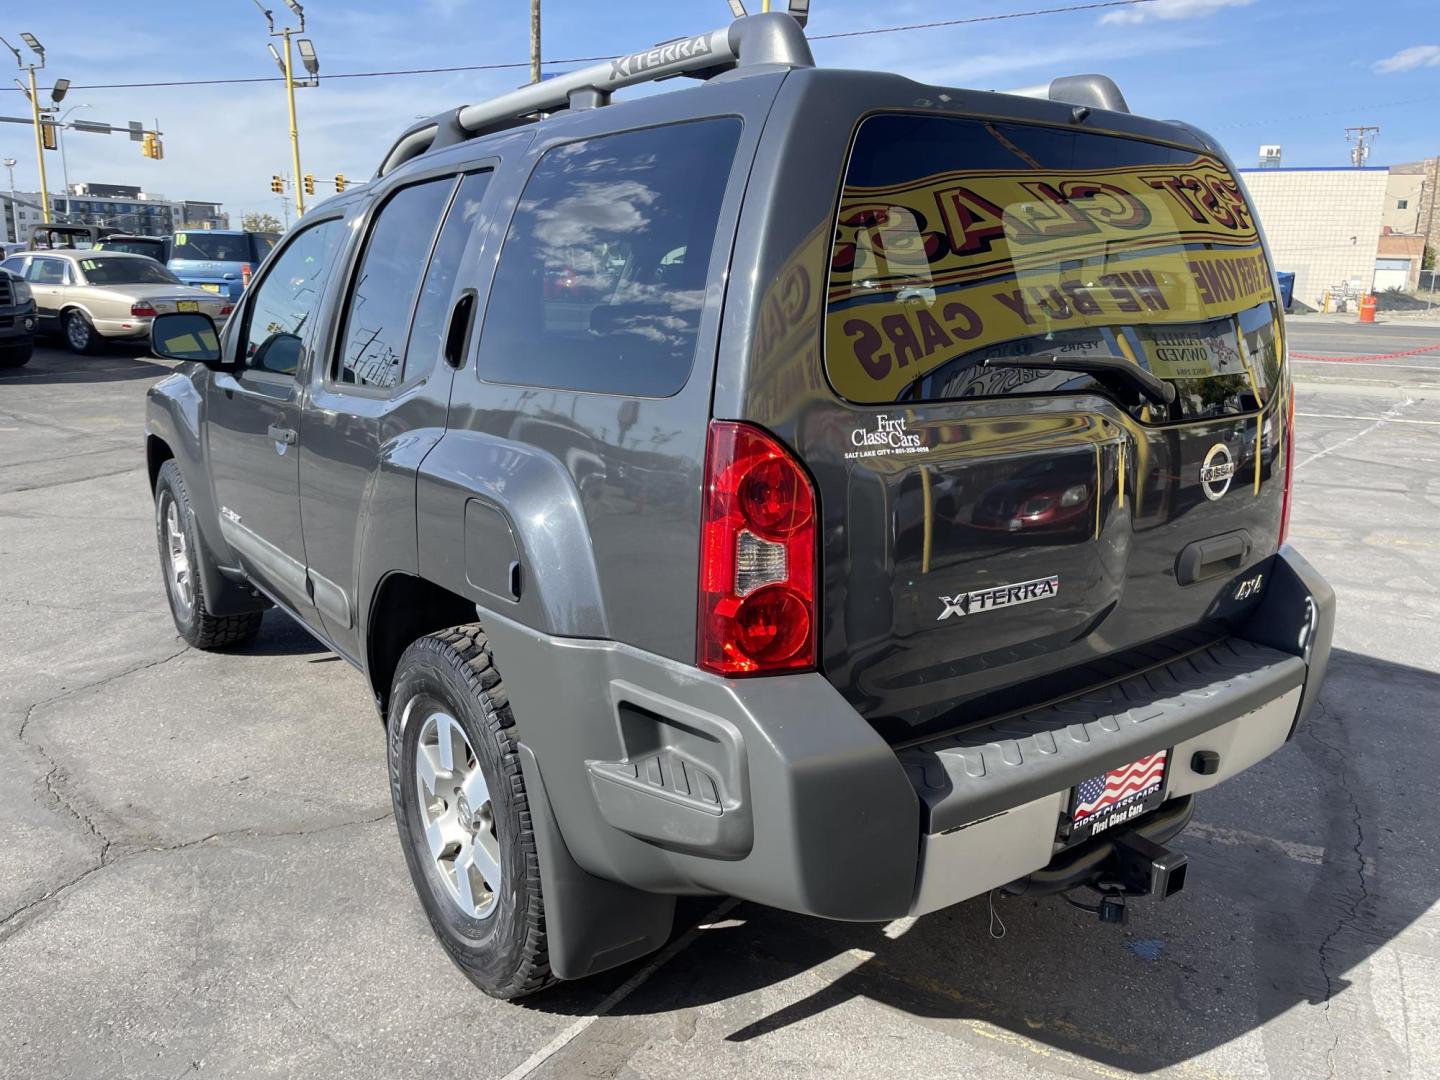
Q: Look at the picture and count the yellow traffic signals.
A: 5